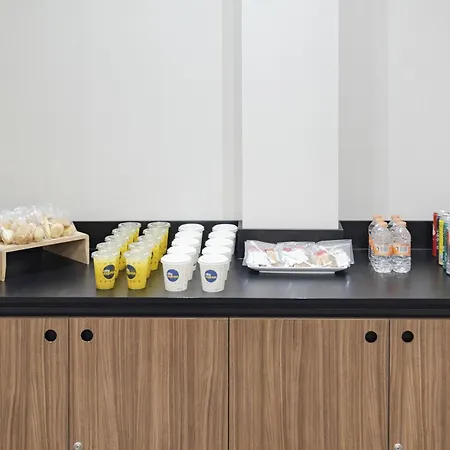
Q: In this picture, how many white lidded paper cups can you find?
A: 10